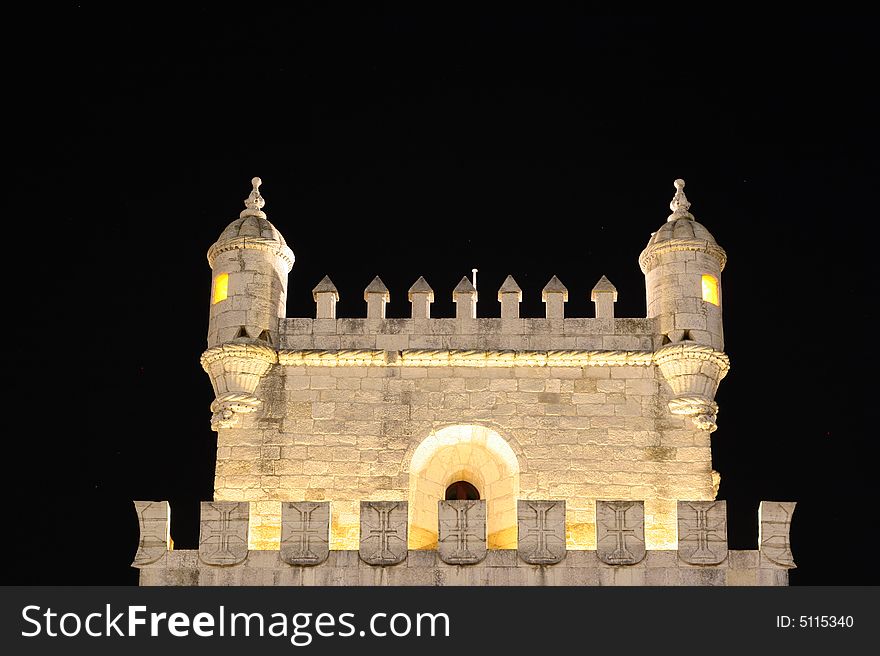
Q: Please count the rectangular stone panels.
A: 9